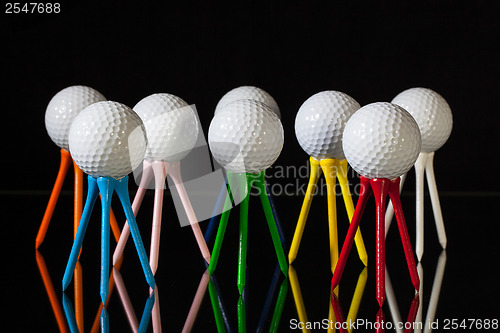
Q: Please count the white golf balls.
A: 8